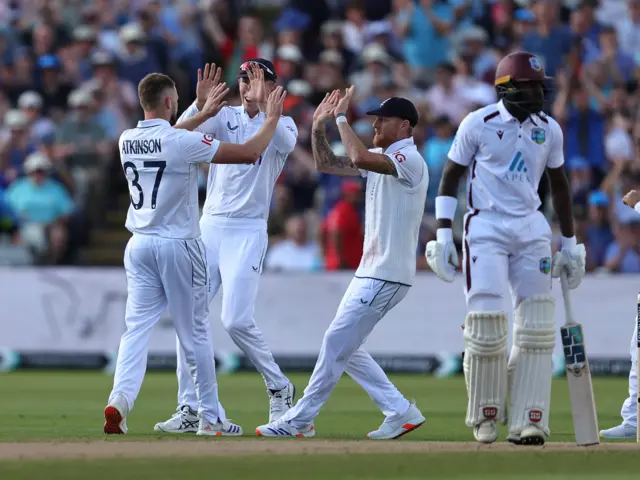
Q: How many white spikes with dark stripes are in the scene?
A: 4